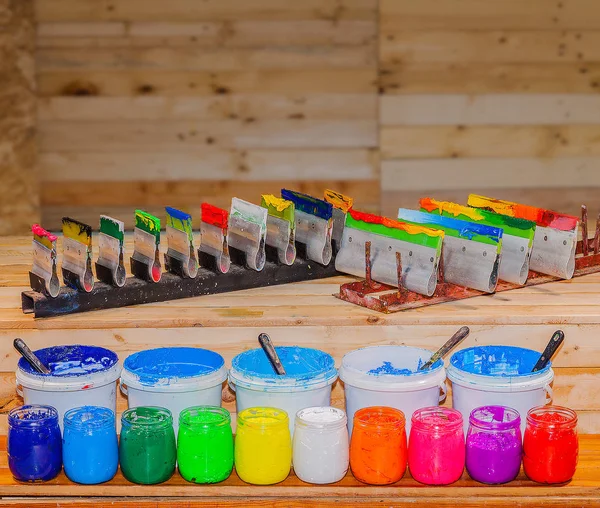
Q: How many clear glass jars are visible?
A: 10